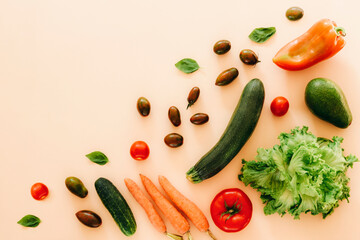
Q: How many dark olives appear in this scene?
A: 11